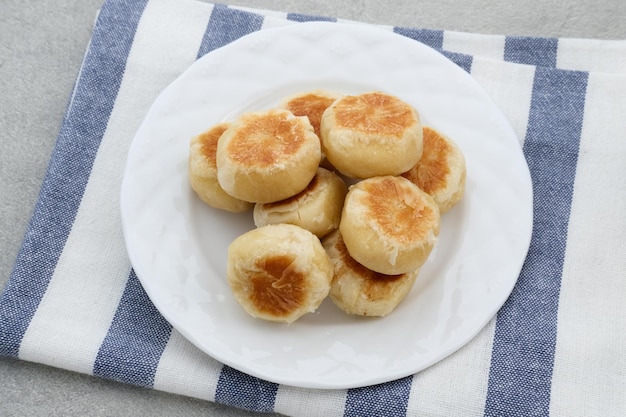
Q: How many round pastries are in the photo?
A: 9